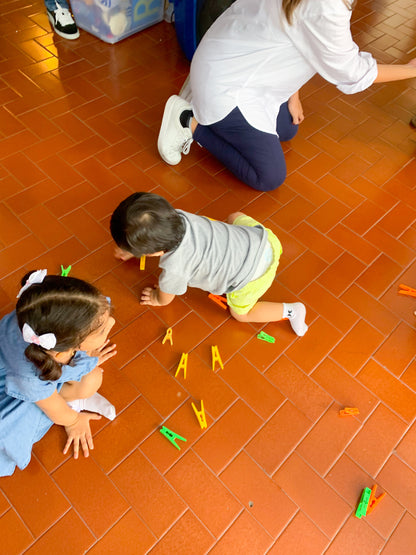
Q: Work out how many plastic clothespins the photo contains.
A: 13